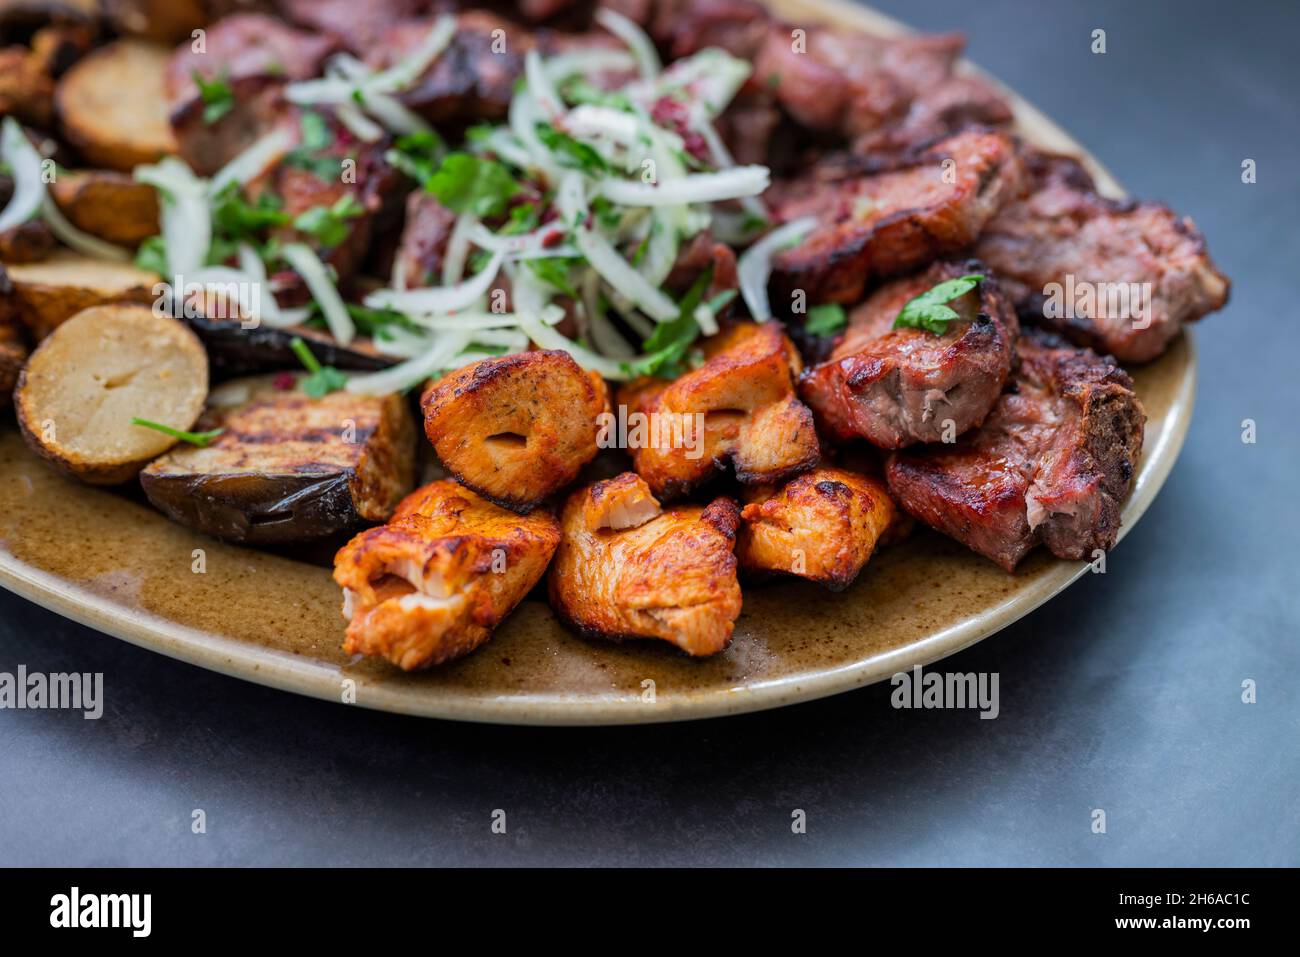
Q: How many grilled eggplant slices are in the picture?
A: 2